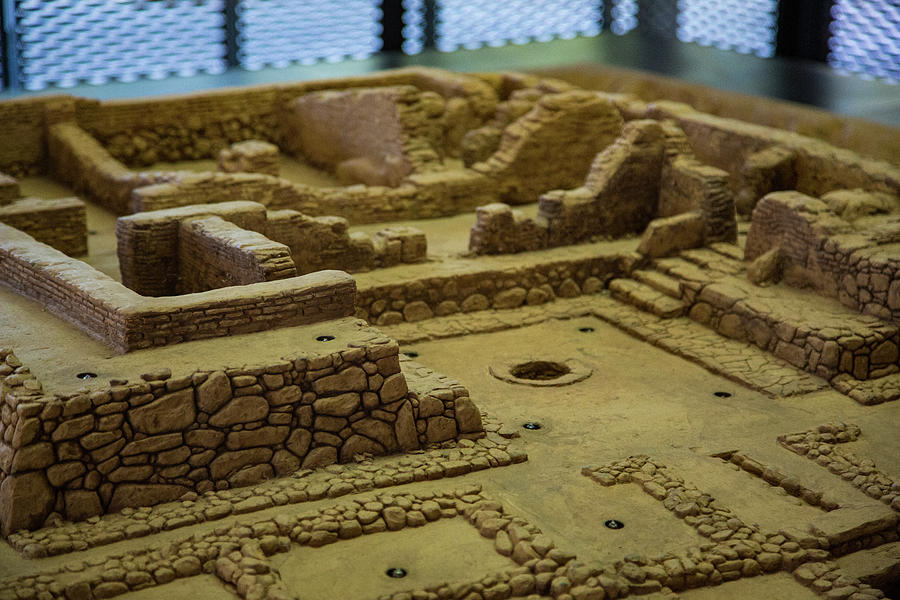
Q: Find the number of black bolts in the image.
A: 8